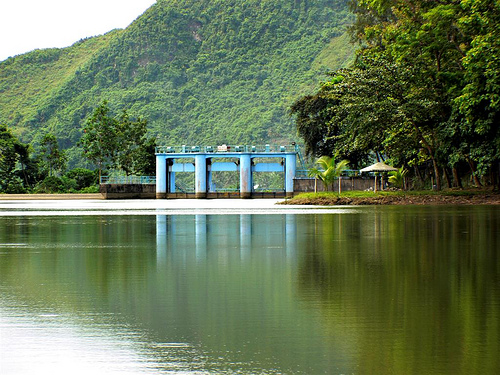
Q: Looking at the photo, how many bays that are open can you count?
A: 3